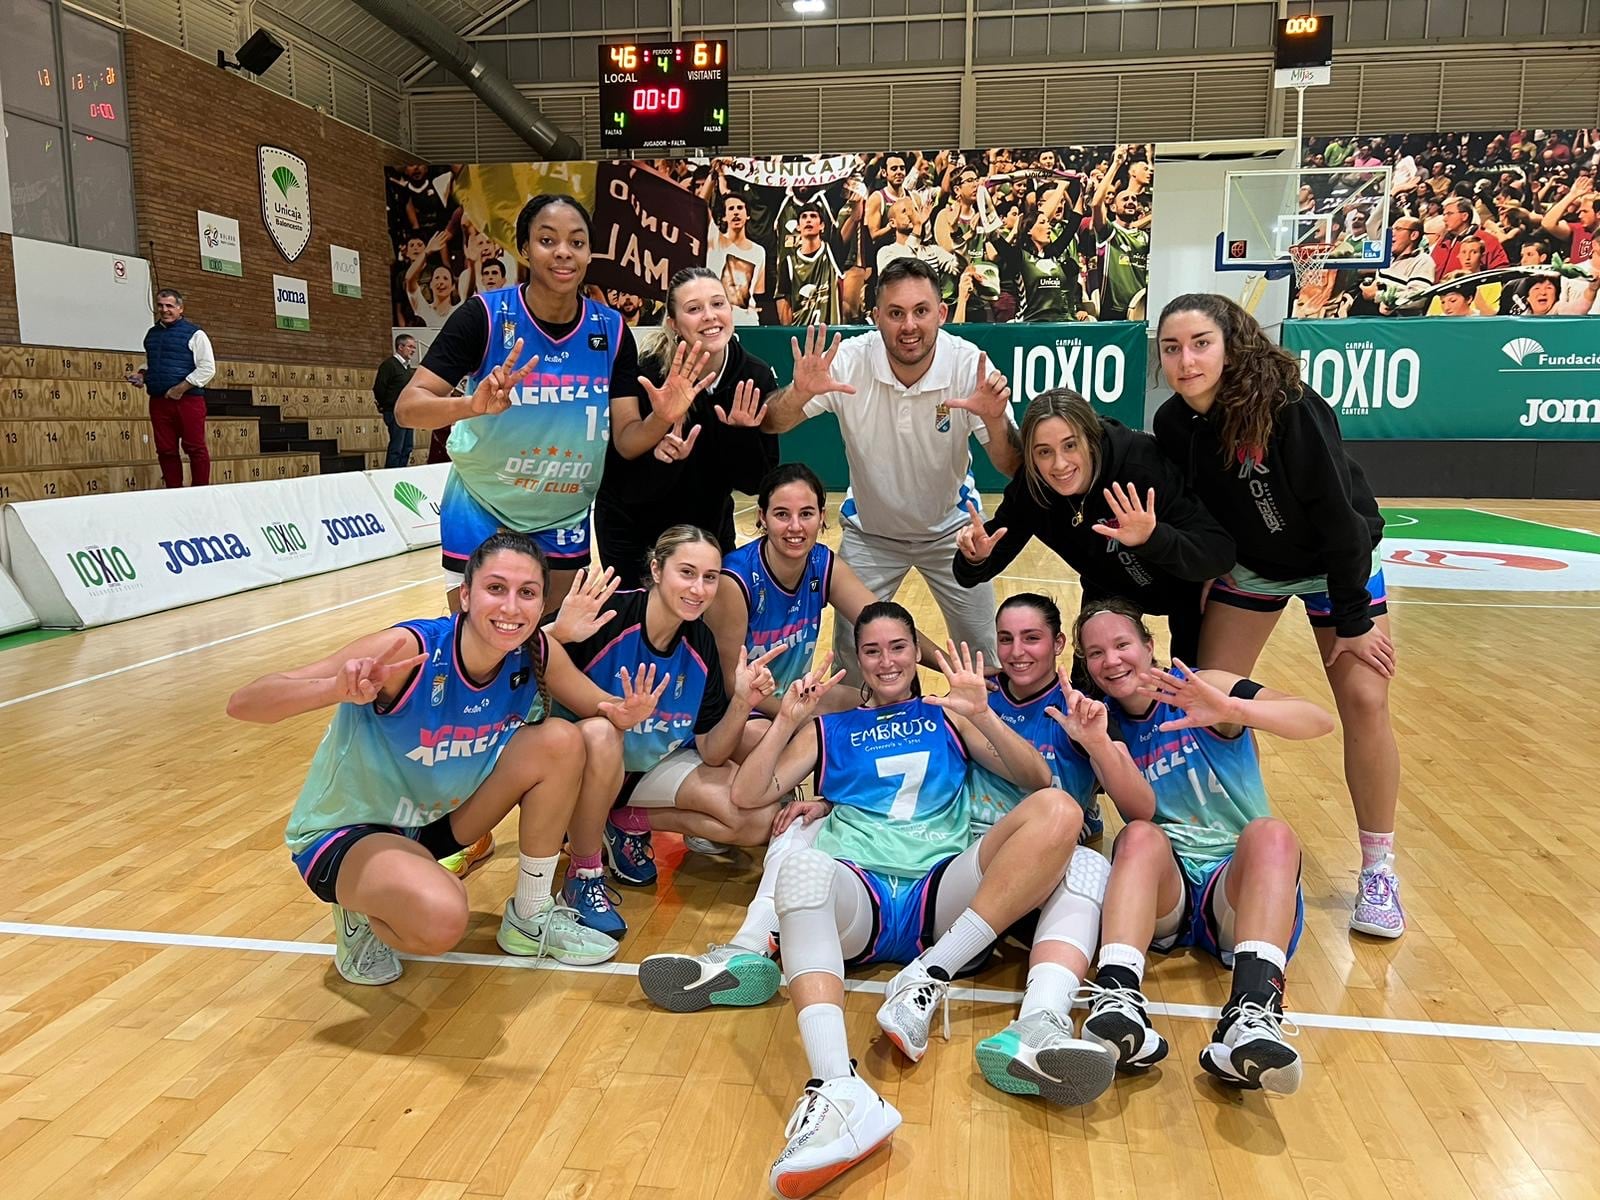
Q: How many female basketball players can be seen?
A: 10